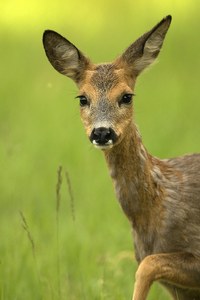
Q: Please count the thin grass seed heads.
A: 3